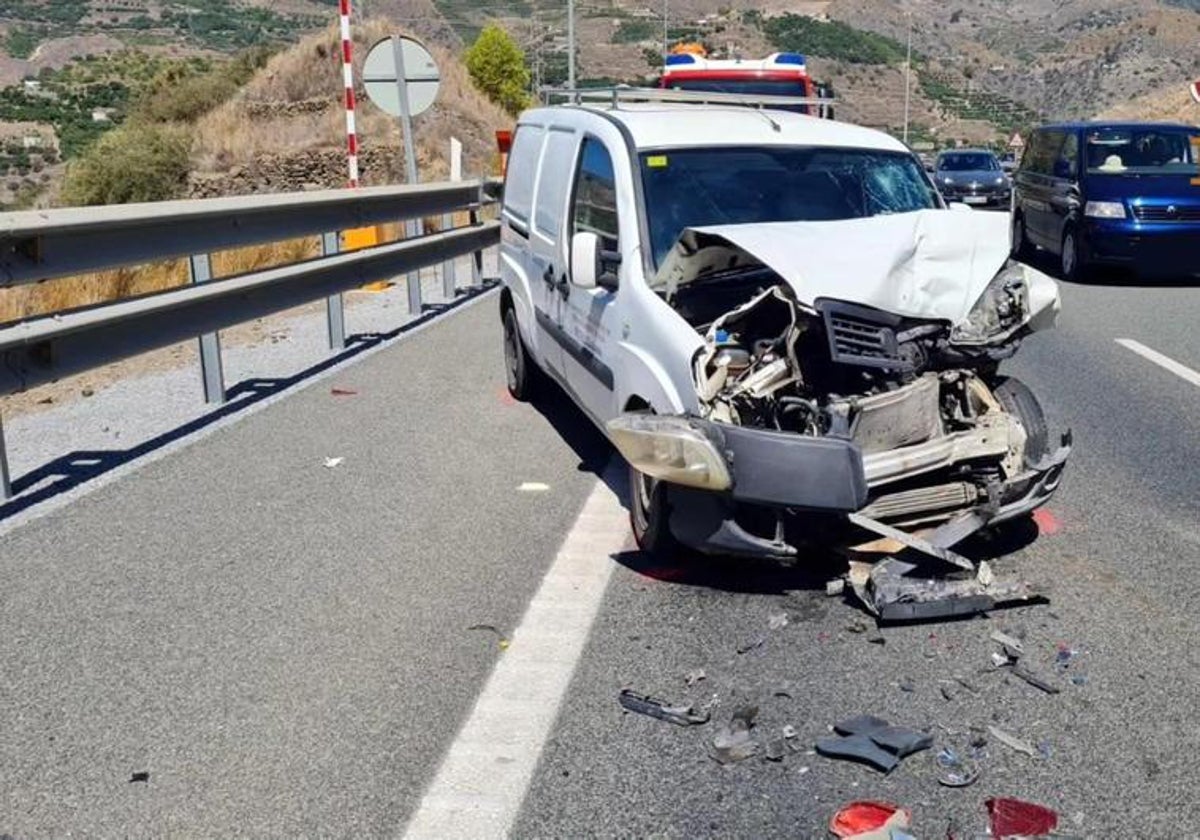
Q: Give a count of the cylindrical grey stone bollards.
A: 0